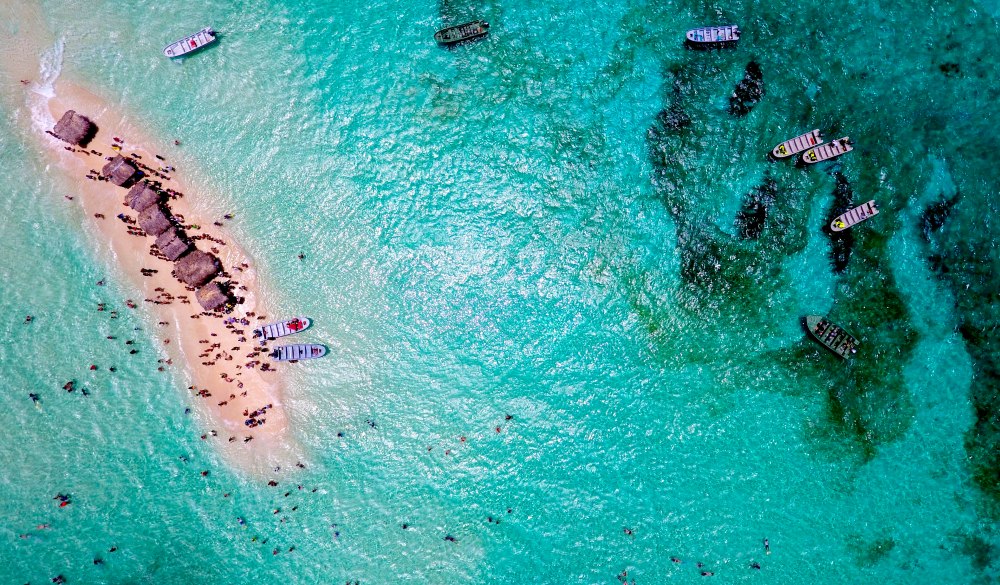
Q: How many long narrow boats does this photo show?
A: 9